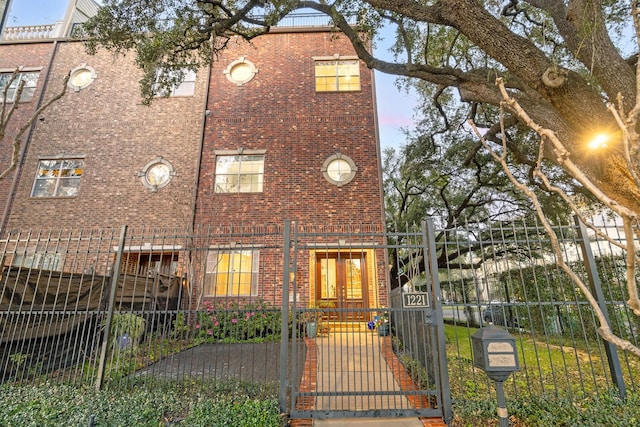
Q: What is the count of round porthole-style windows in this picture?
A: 4